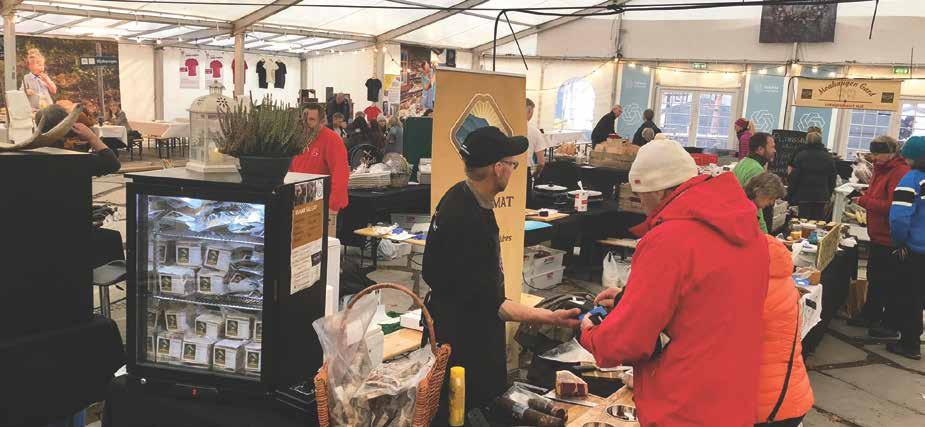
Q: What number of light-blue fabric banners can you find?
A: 3